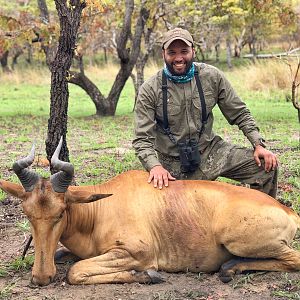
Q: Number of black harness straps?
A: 2